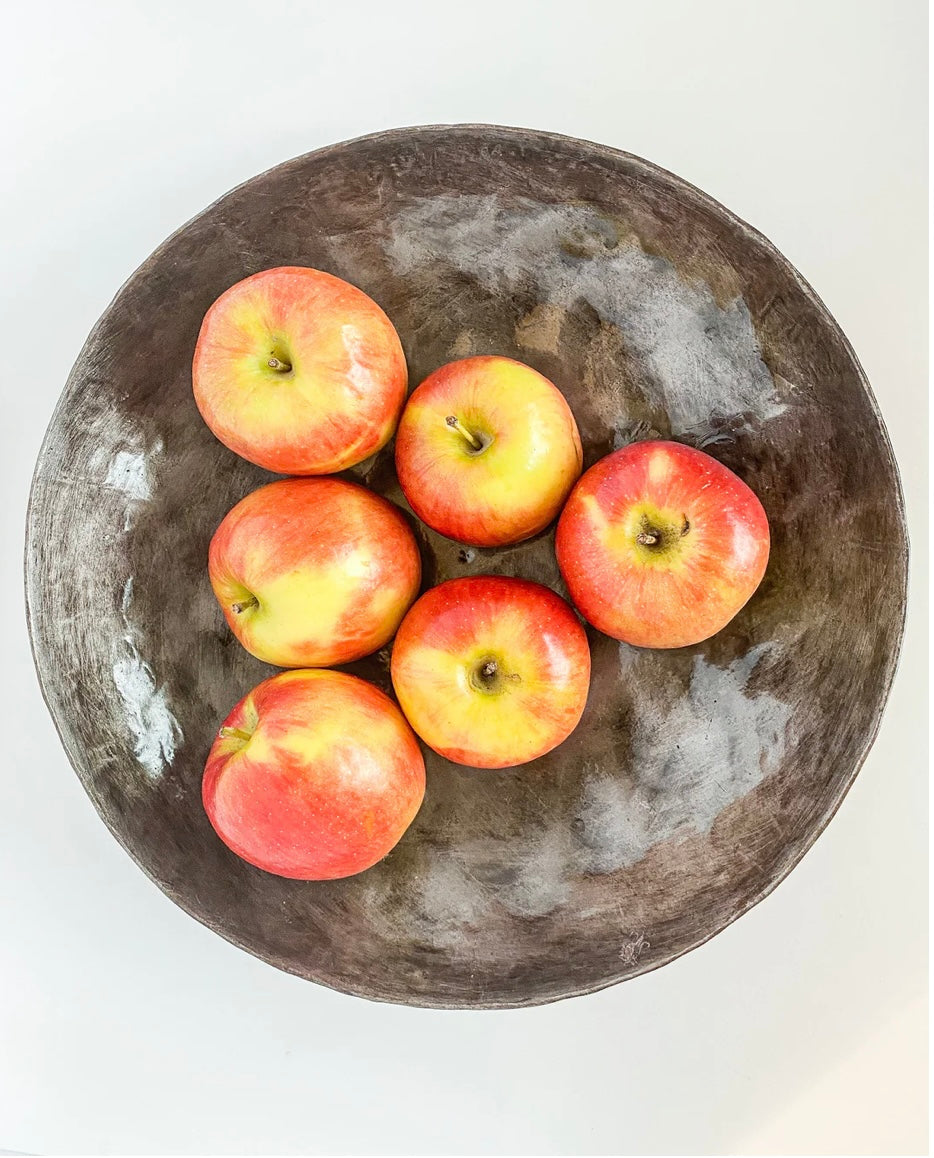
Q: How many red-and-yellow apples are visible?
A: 6